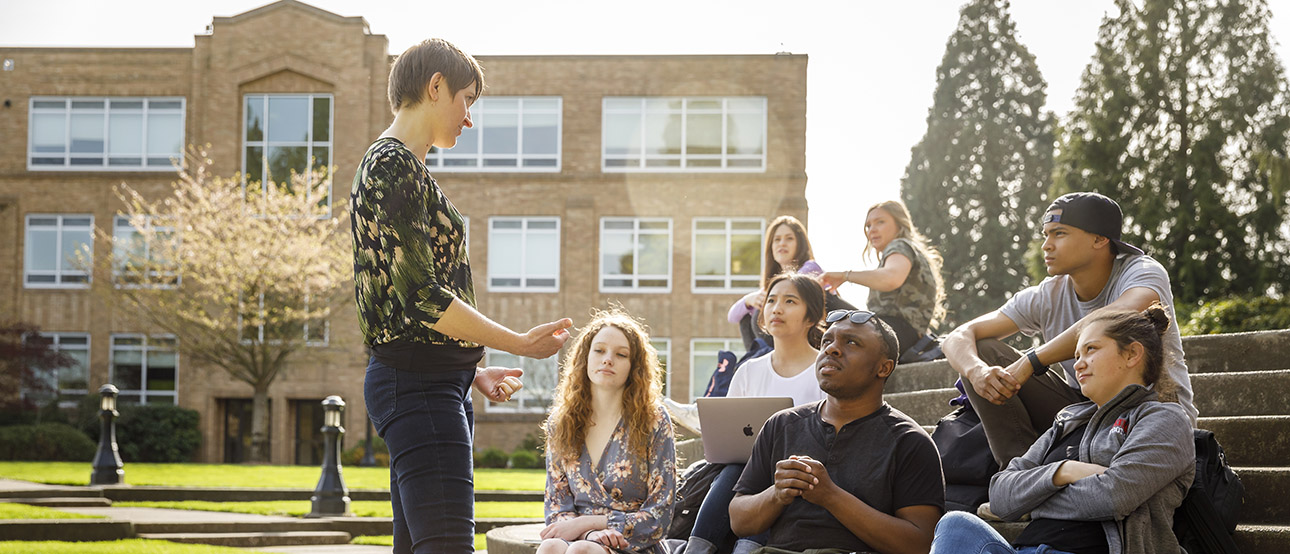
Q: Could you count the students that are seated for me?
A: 7